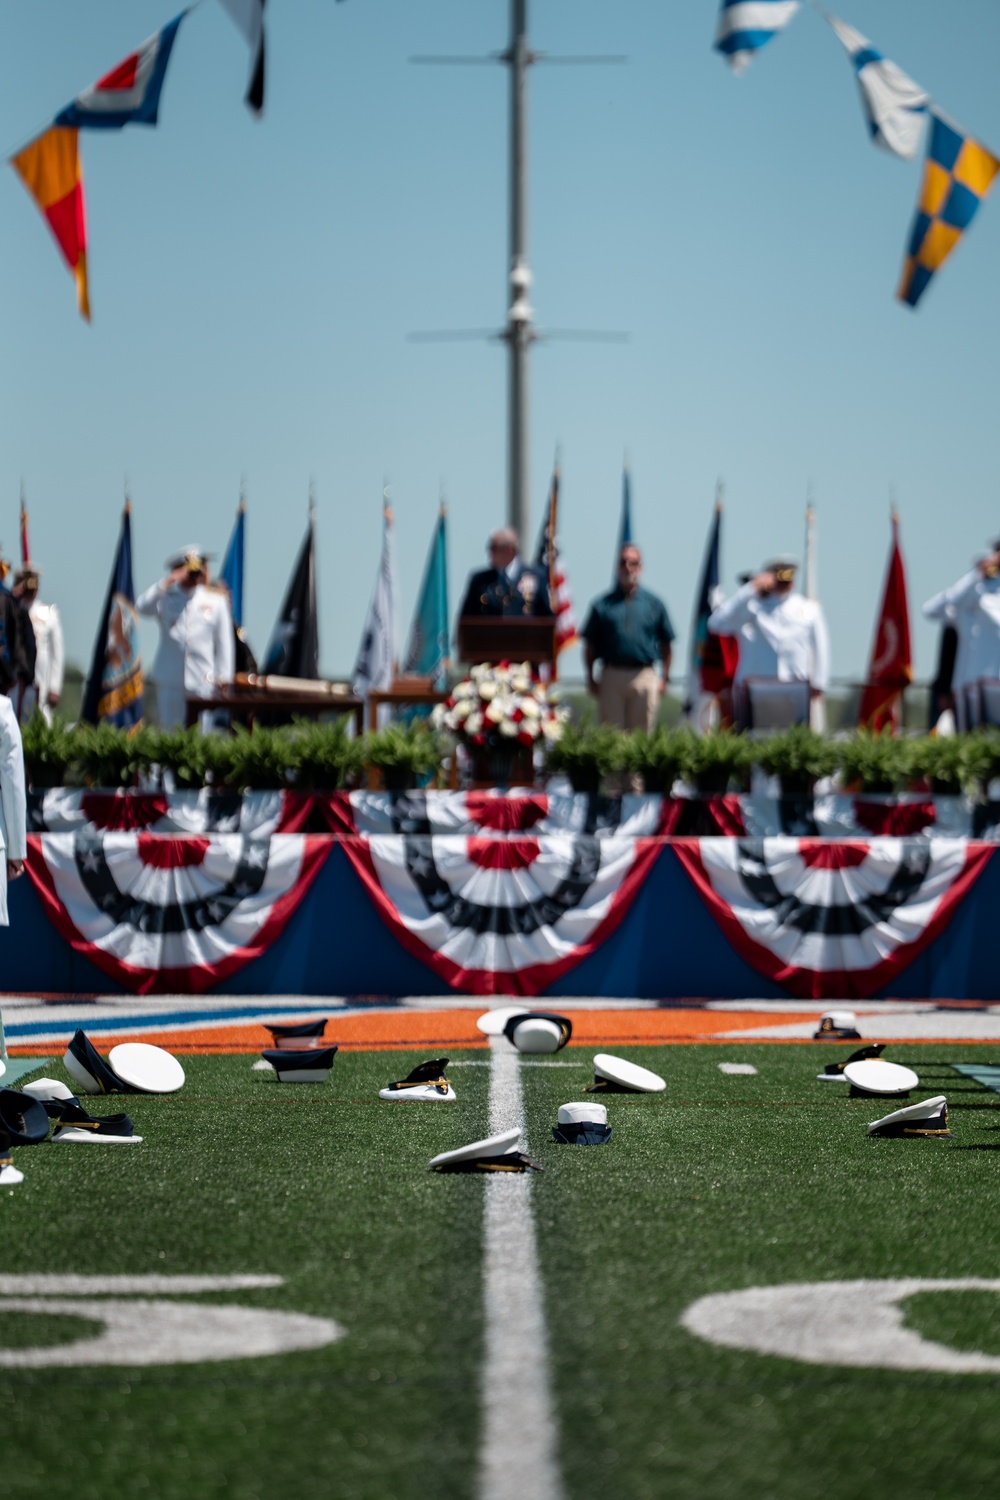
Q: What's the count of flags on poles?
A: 11